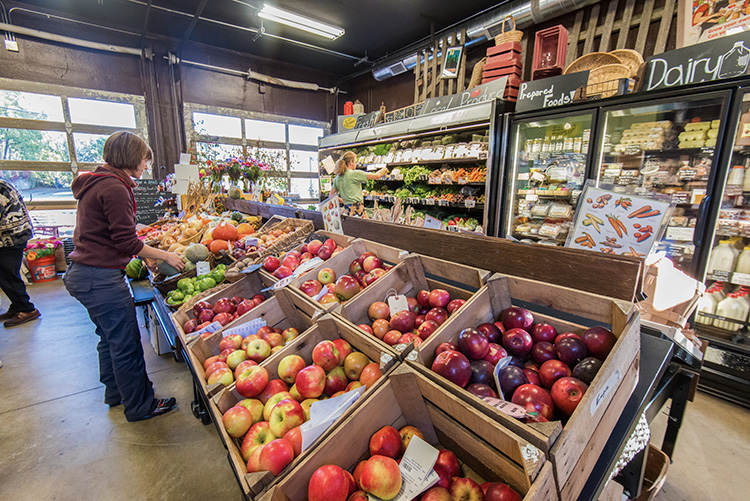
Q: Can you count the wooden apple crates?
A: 8